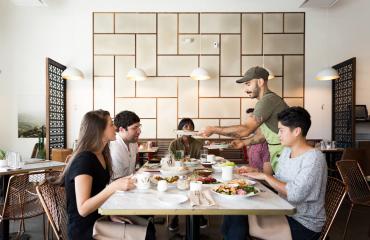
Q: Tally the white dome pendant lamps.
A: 5